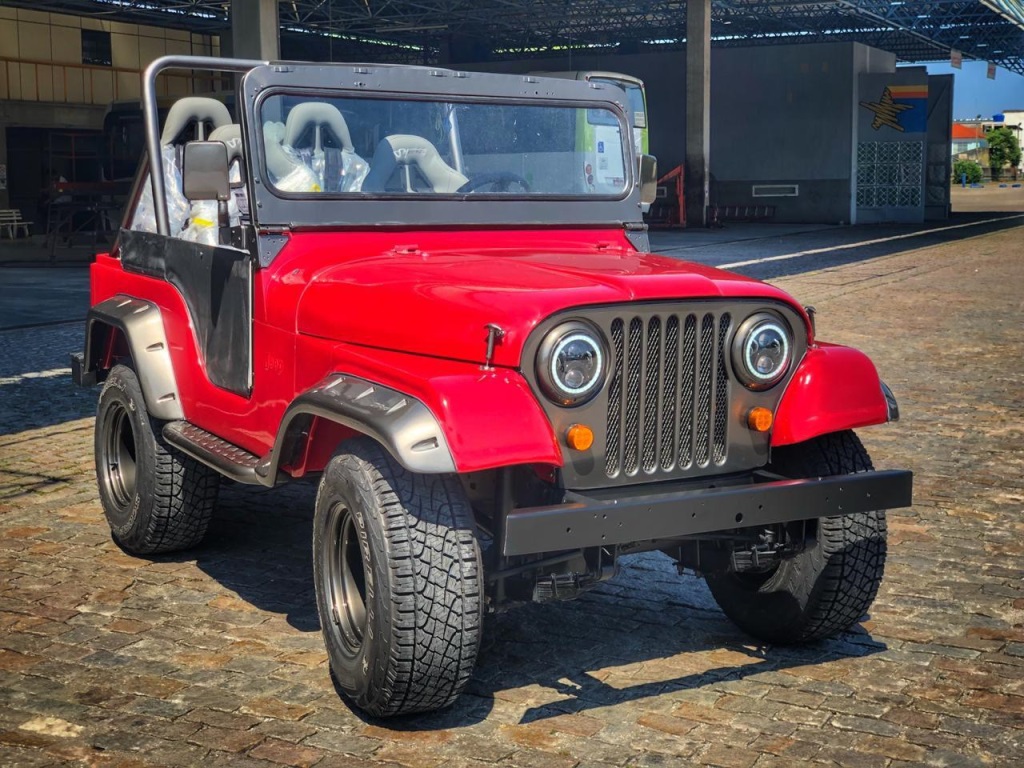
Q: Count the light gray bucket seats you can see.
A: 4